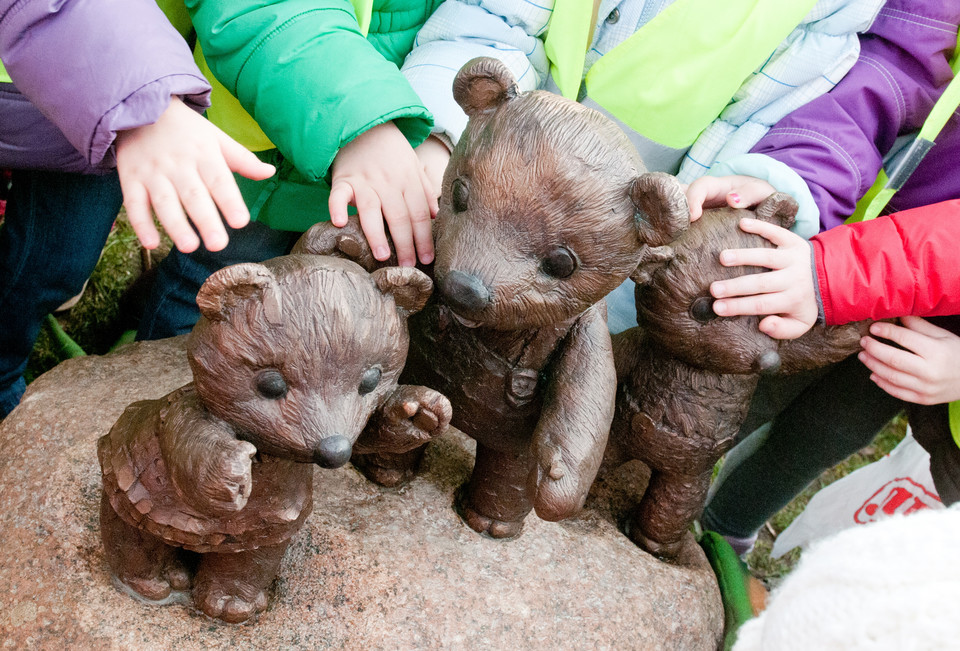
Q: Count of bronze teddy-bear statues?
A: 3